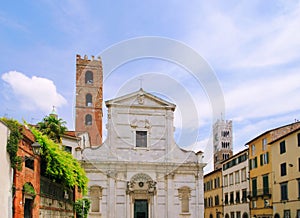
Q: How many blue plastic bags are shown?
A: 0